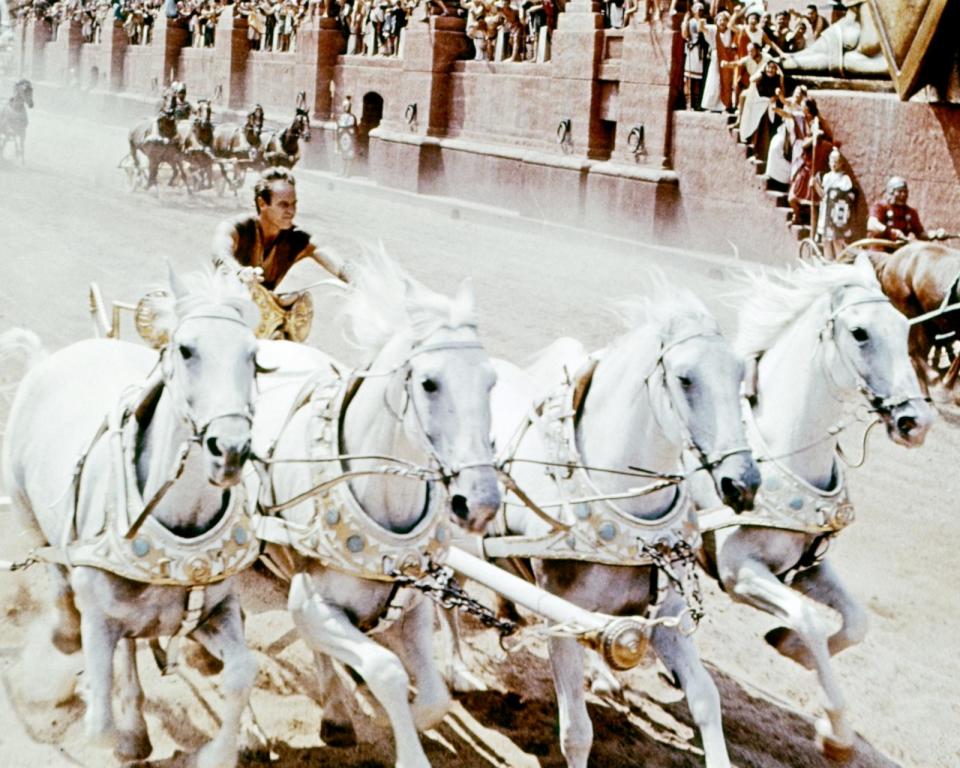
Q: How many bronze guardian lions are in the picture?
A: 0